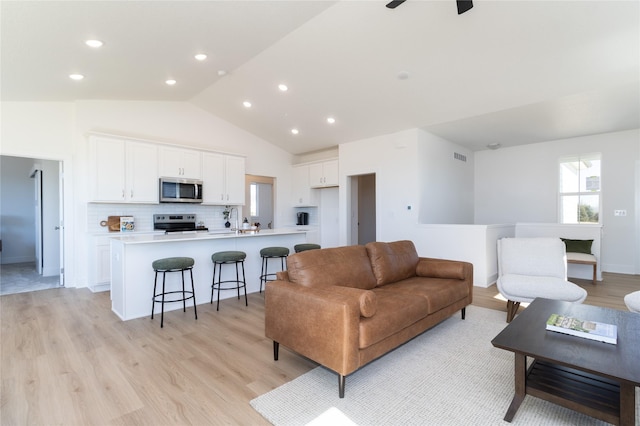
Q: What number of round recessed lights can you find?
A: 8